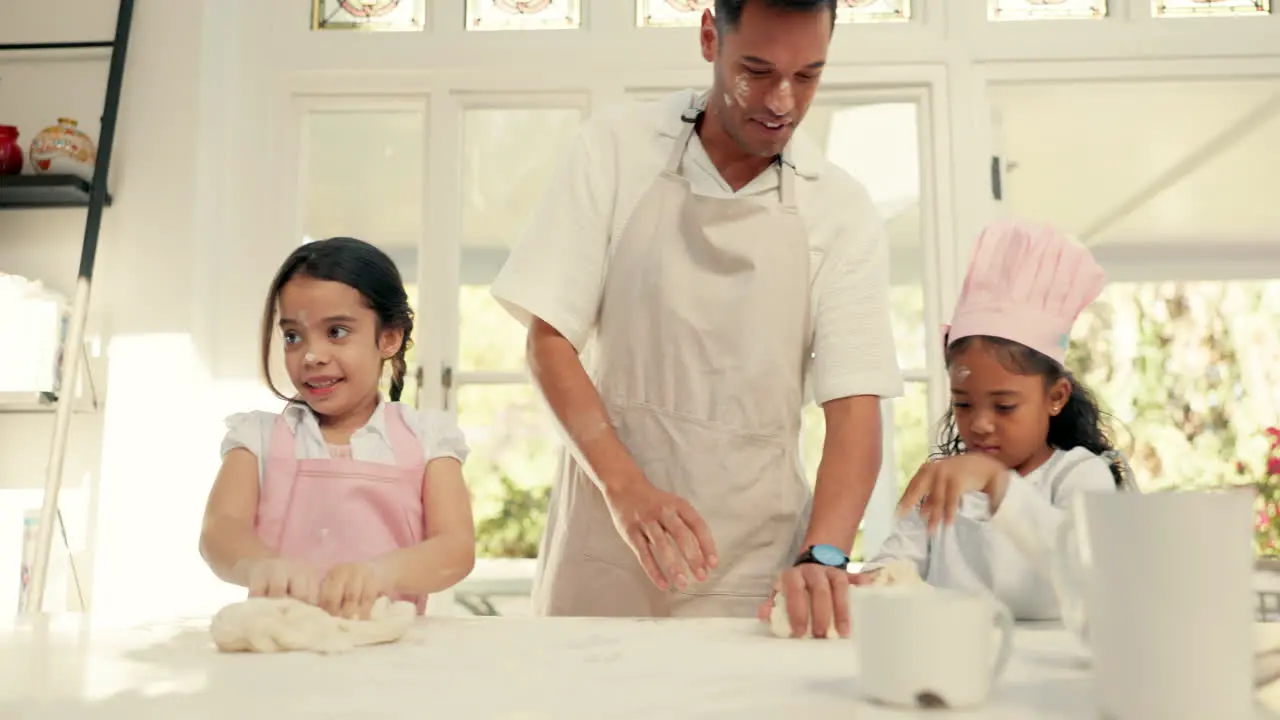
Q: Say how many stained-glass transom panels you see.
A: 6